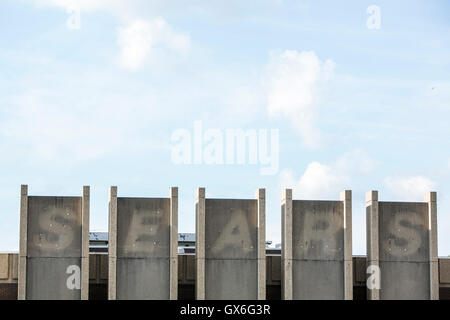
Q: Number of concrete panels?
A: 5